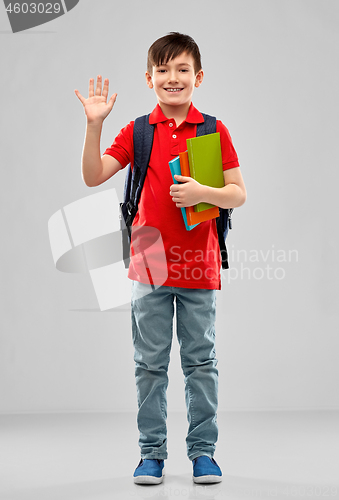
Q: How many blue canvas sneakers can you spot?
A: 2